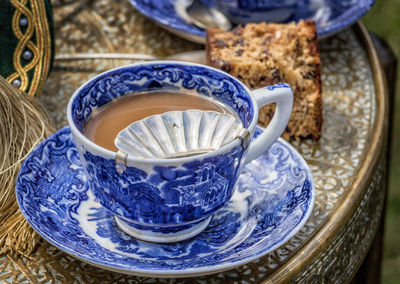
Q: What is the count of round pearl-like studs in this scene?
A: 3